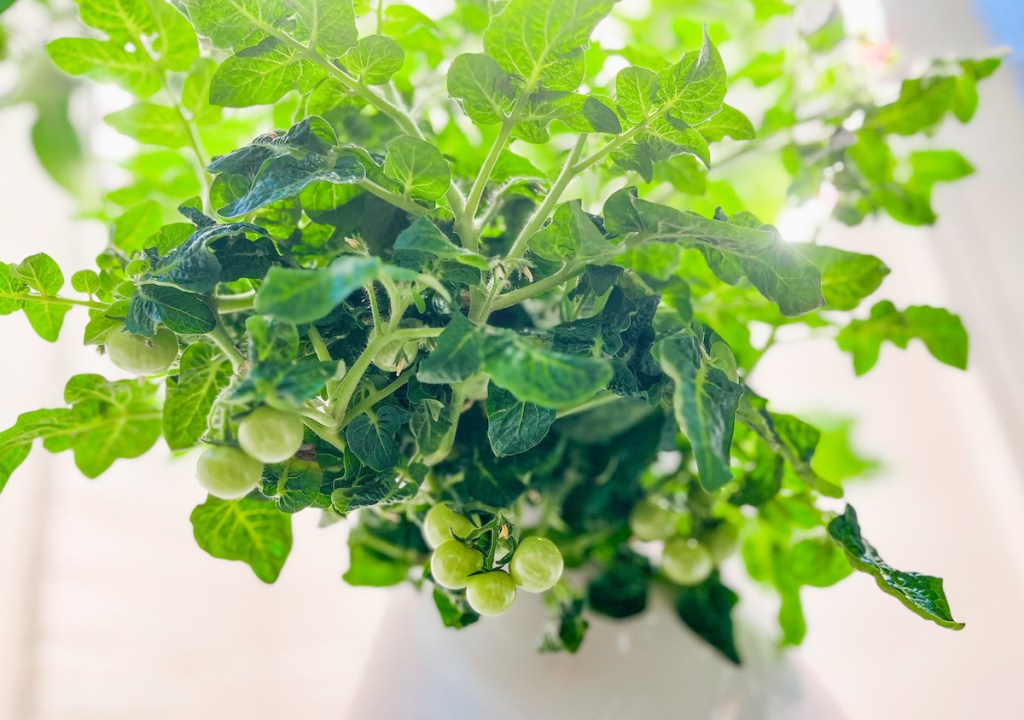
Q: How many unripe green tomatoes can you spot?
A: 11